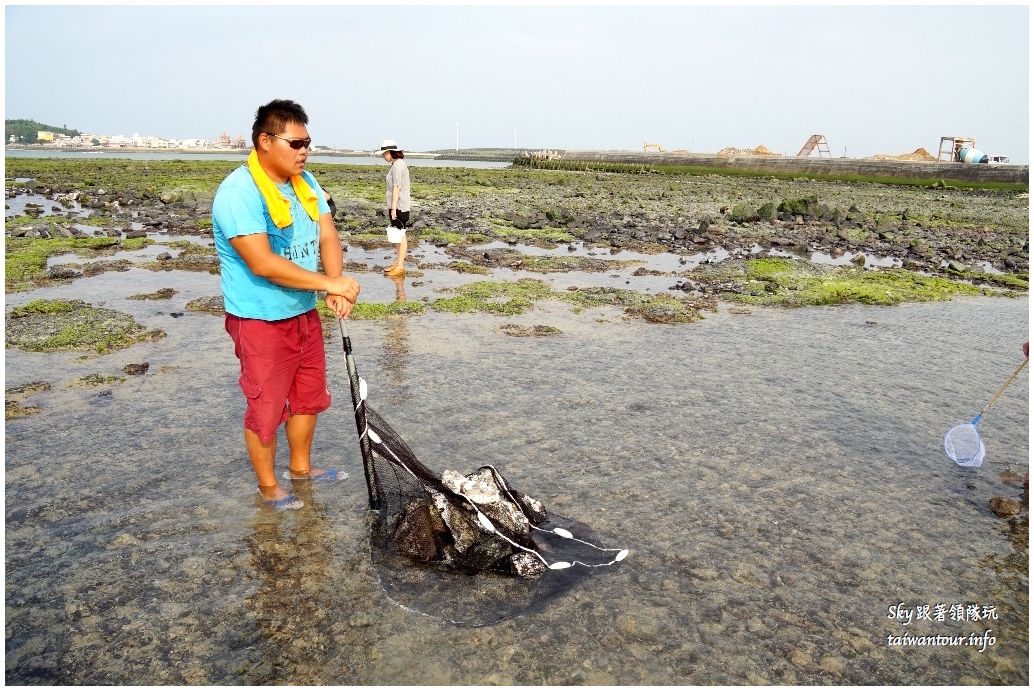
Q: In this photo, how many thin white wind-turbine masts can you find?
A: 2